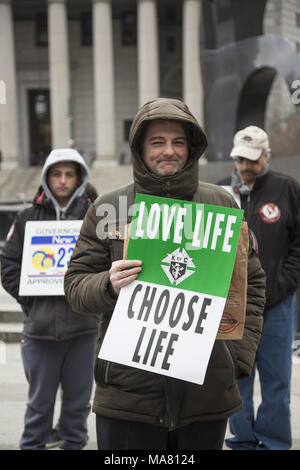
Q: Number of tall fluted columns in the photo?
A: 5